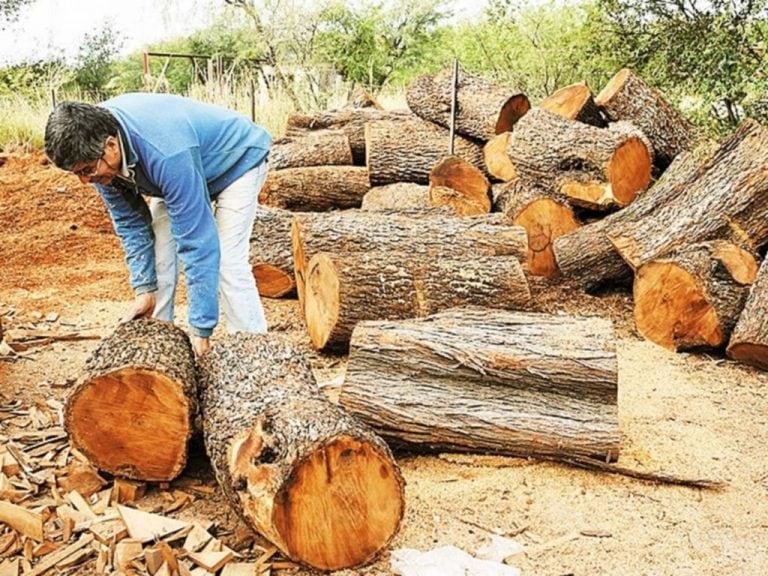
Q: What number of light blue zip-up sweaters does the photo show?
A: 1